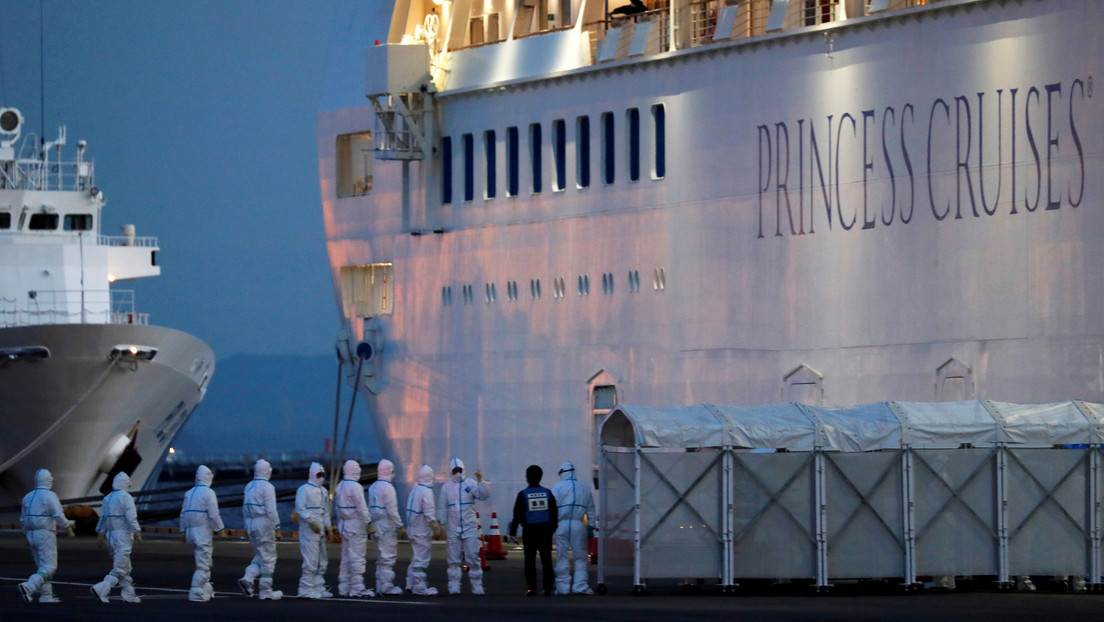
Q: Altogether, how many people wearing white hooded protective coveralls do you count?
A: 10